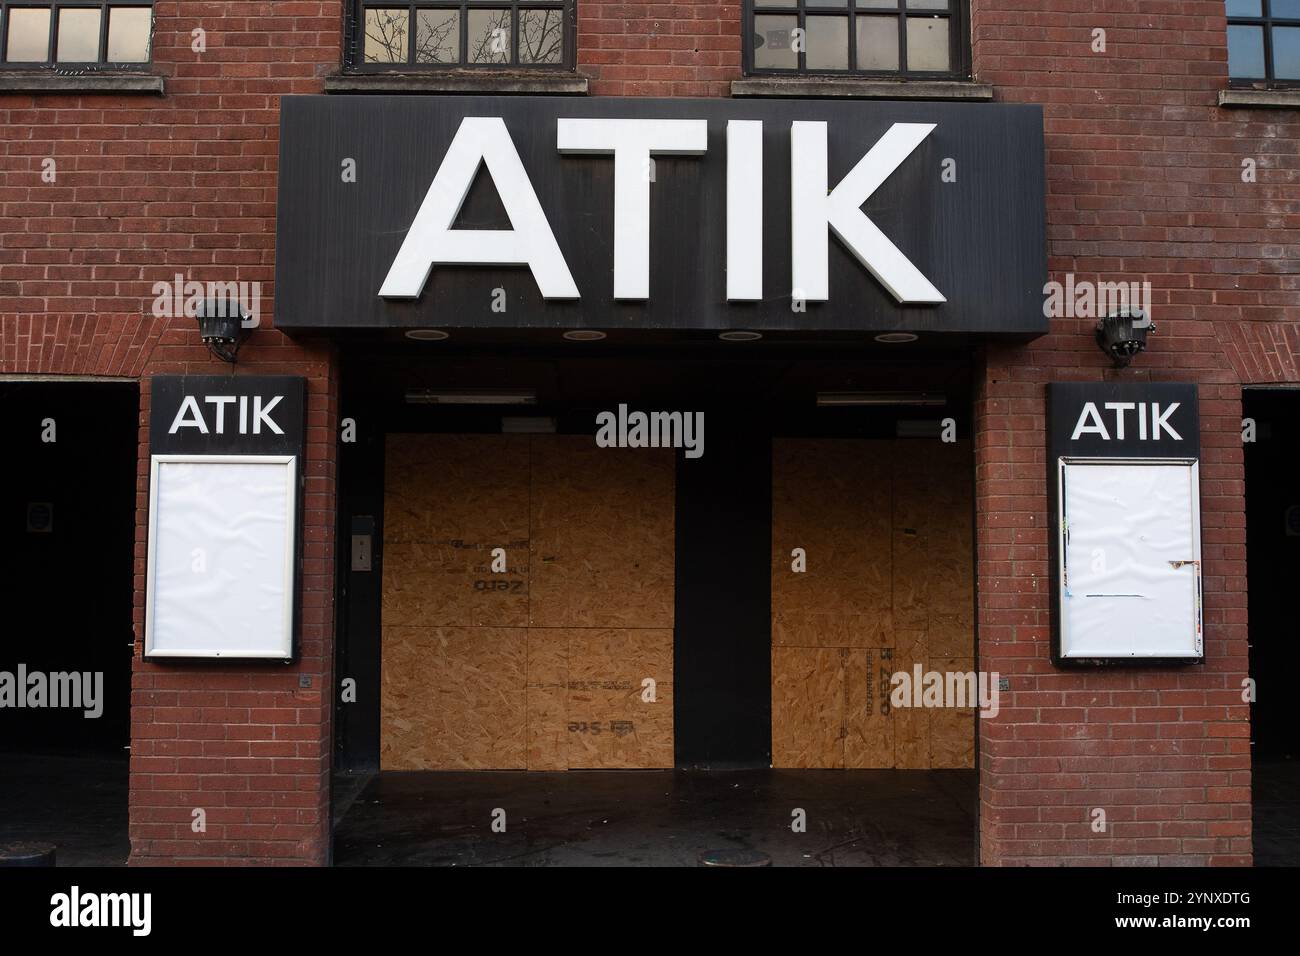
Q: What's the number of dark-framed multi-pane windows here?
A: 4